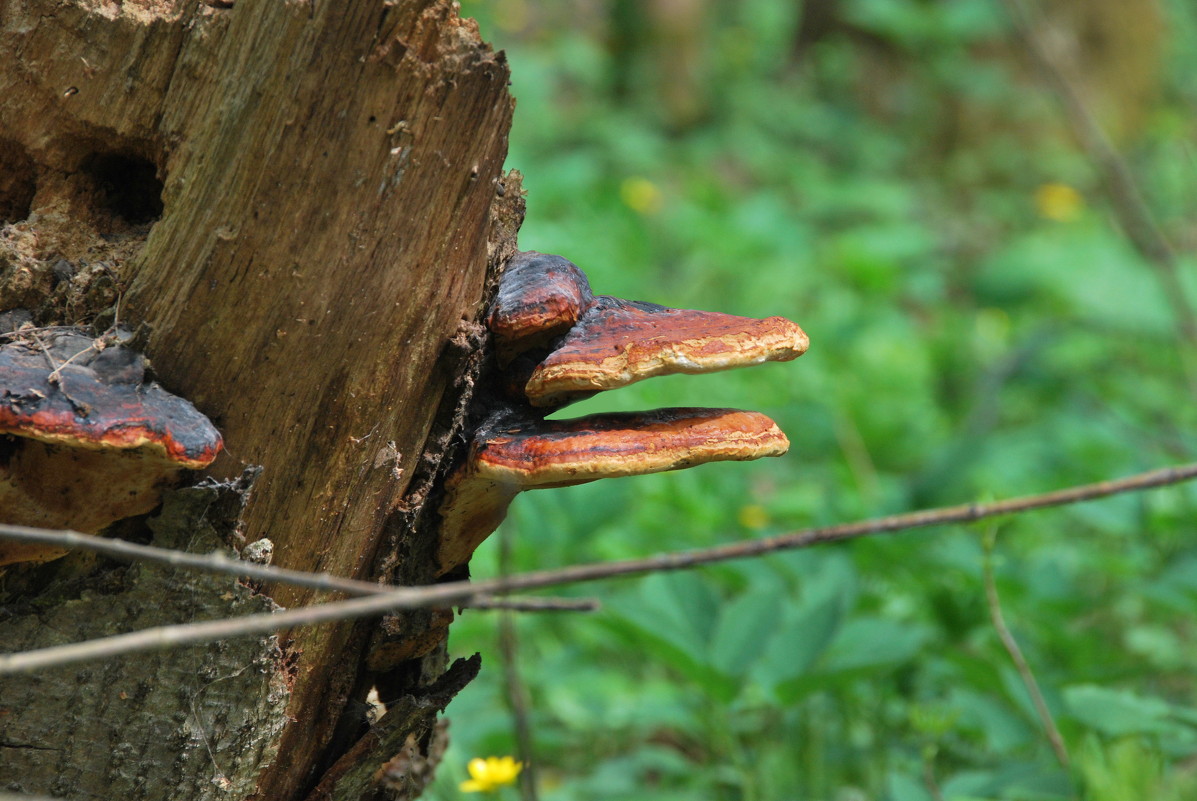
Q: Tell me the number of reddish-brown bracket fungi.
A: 4